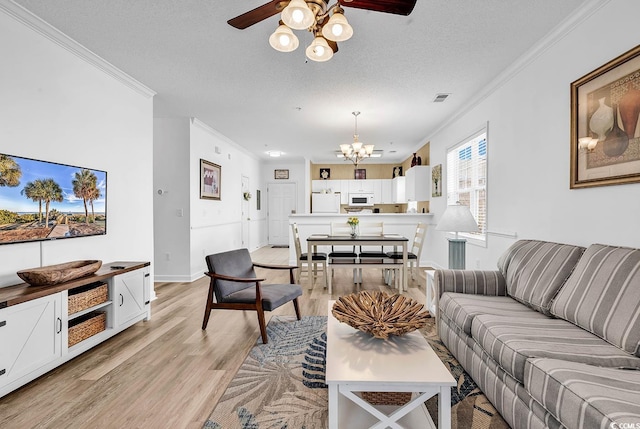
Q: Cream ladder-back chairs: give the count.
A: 4